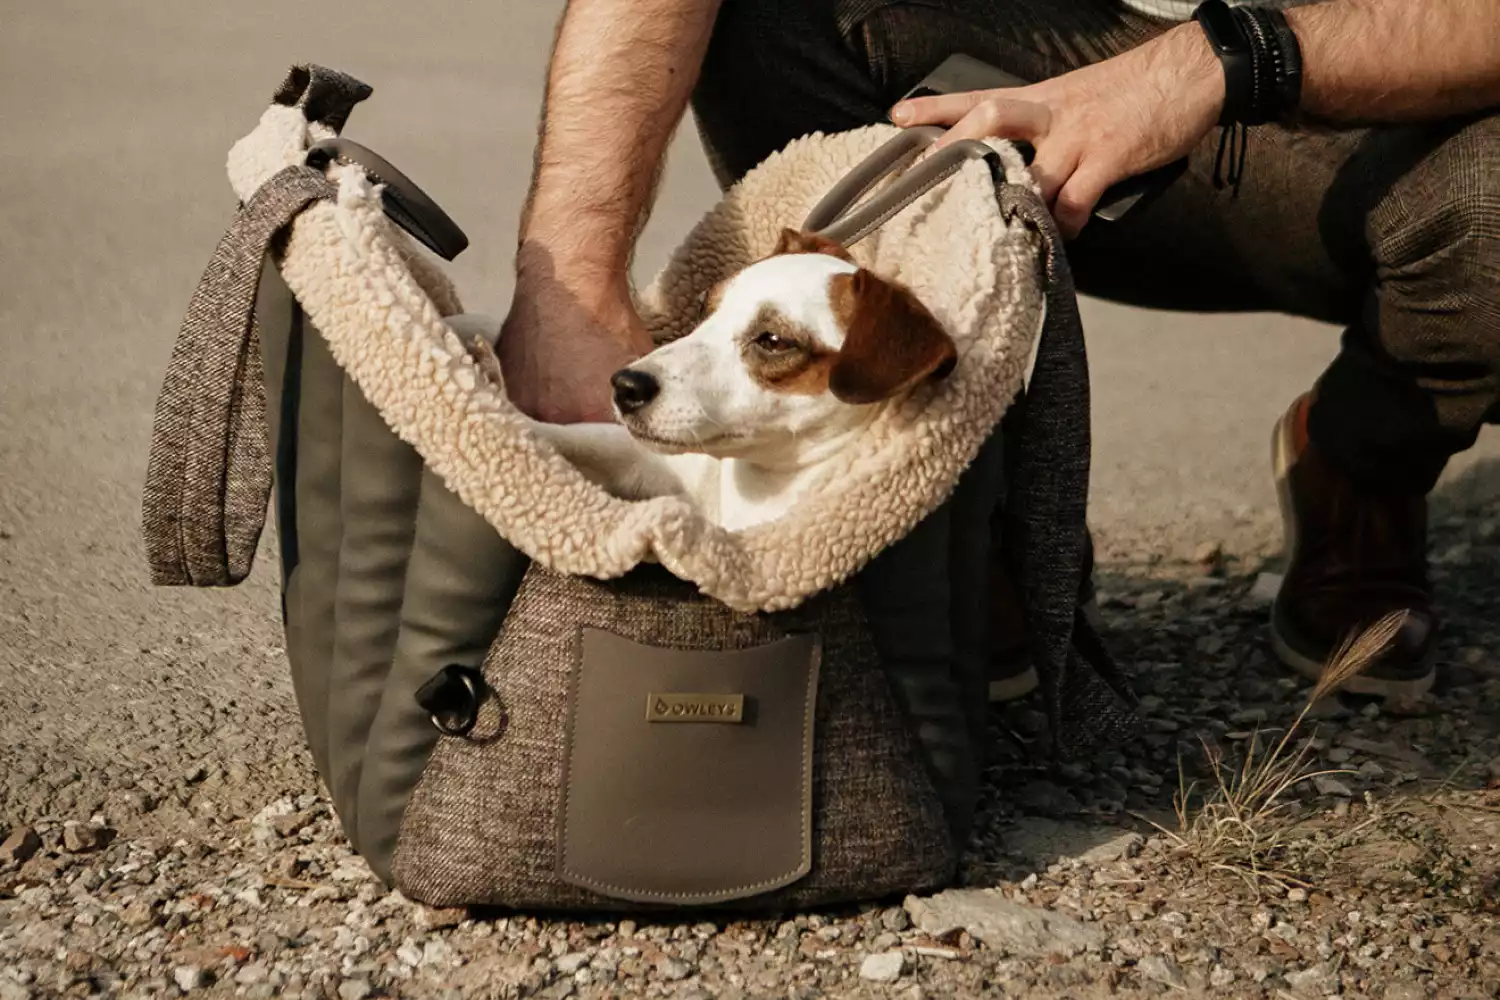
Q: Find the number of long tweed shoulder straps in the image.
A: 2